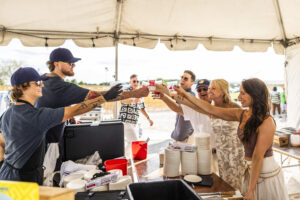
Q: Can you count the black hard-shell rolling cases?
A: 1